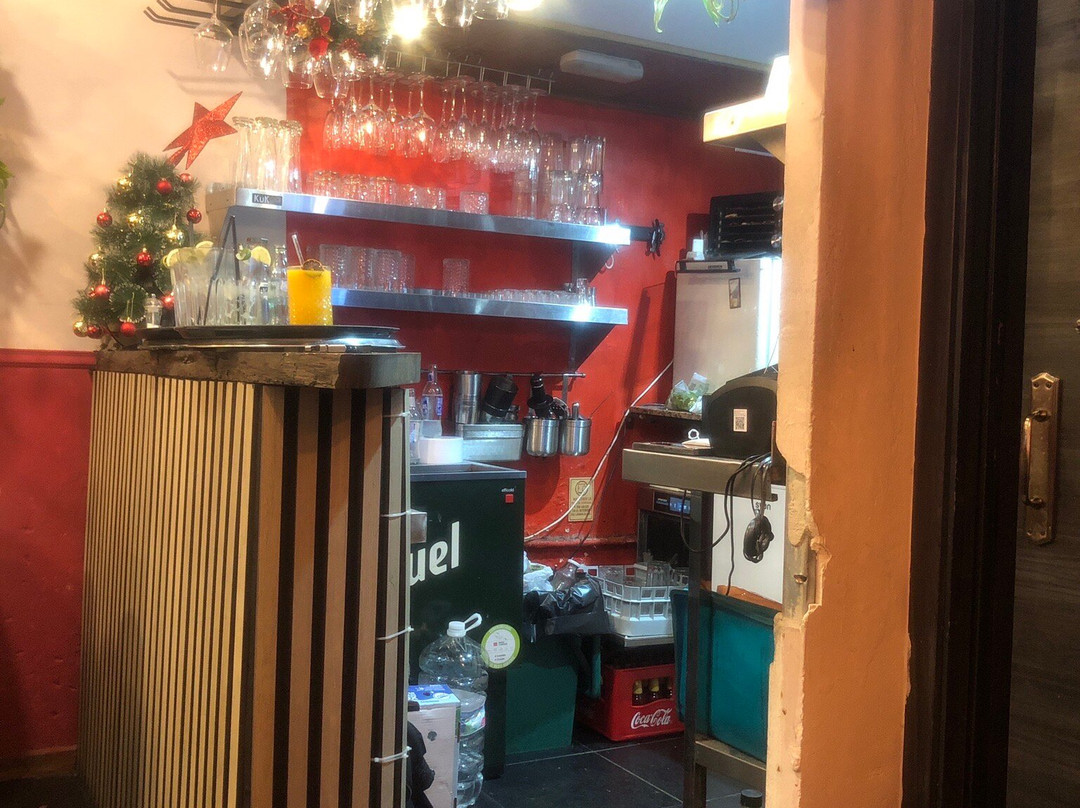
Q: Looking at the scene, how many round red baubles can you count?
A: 9